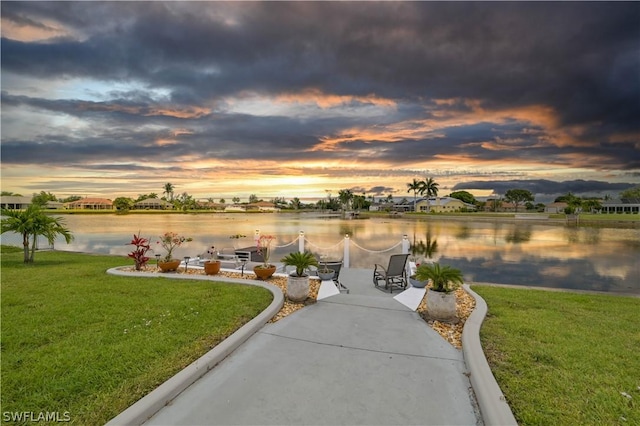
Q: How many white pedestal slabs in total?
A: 2